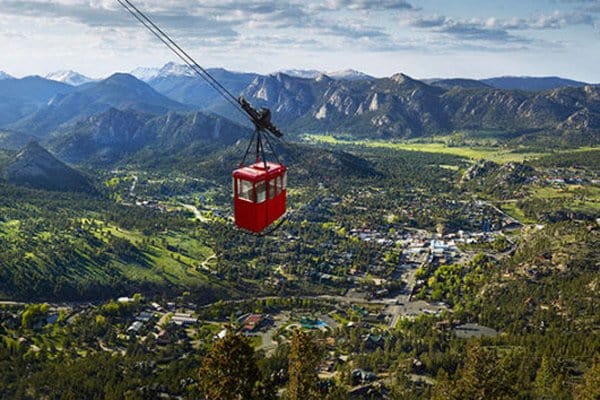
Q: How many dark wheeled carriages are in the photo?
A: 1